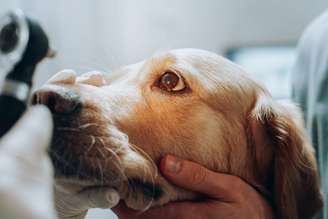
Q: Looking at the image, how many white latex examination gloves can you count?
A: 2